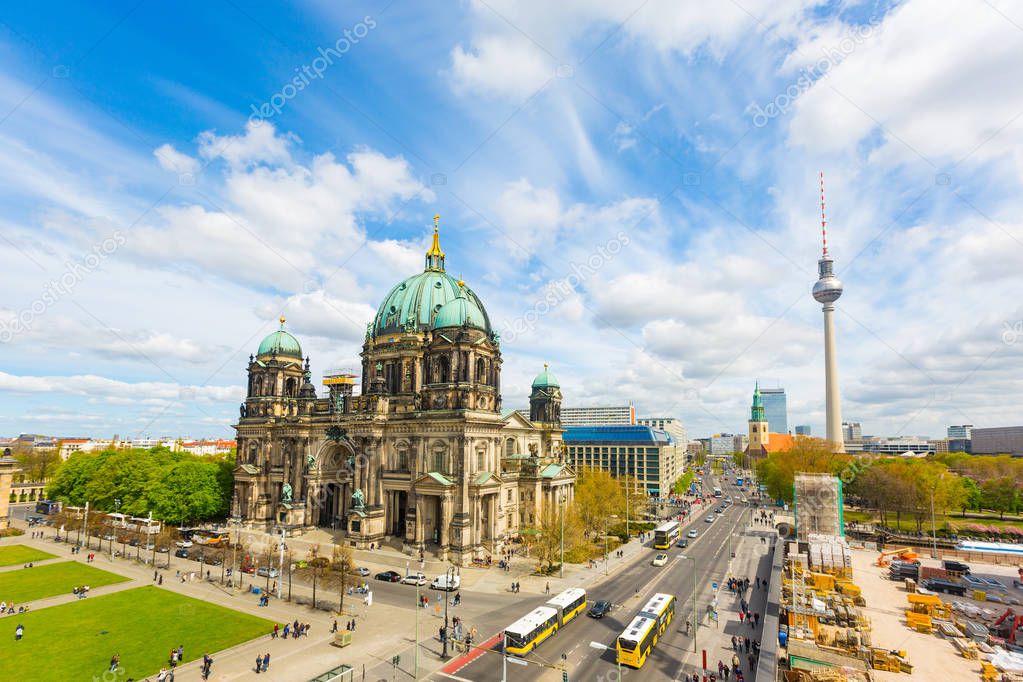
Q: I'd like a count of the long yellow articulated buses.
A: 2